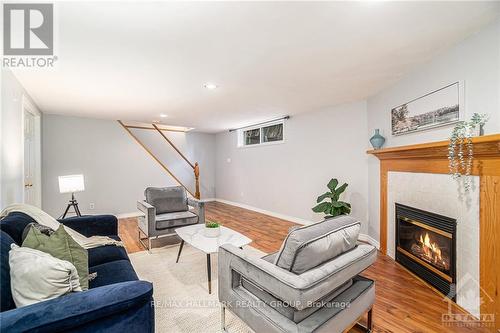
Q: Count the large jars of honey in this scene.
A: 0